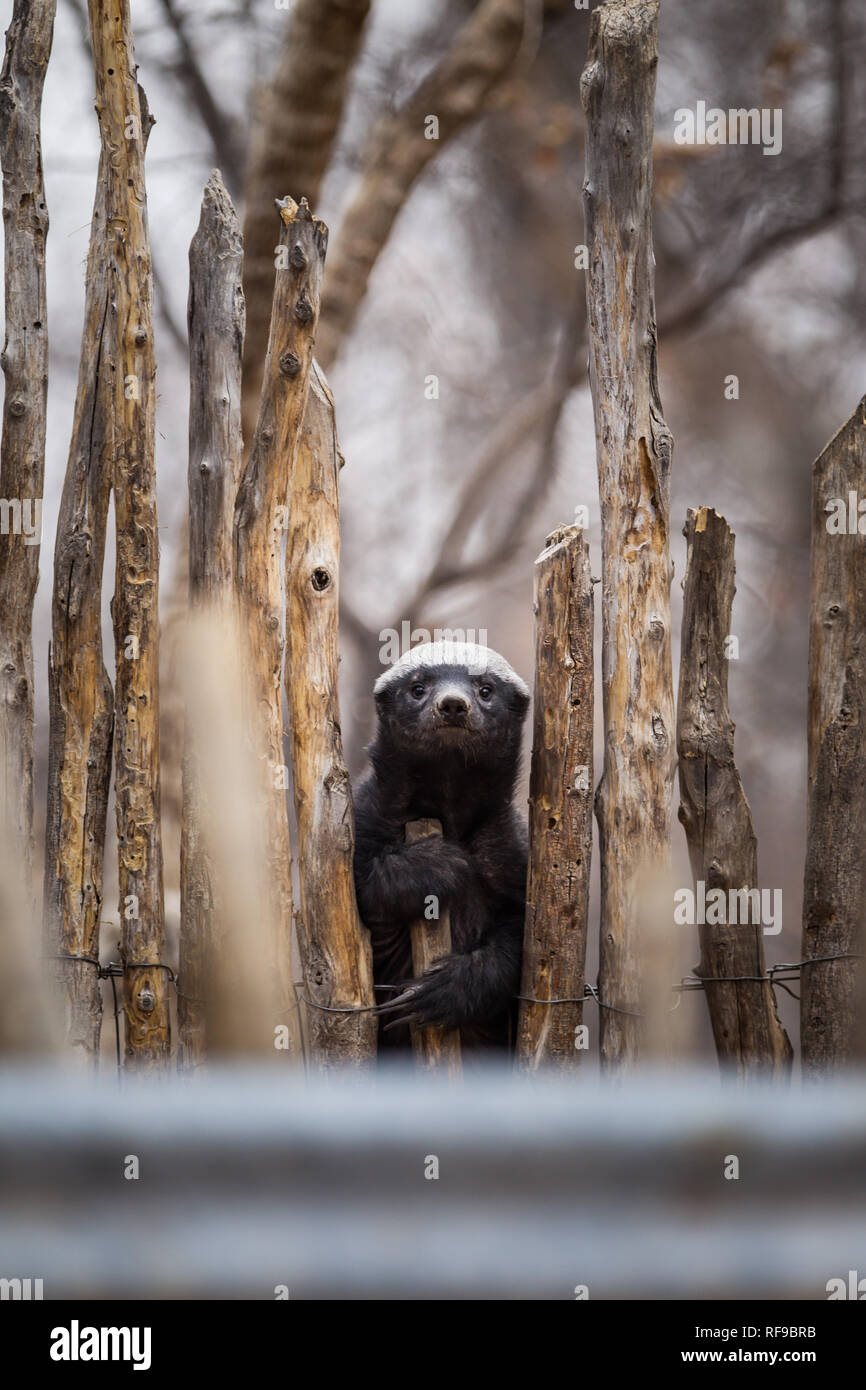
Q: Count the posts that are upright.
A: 11